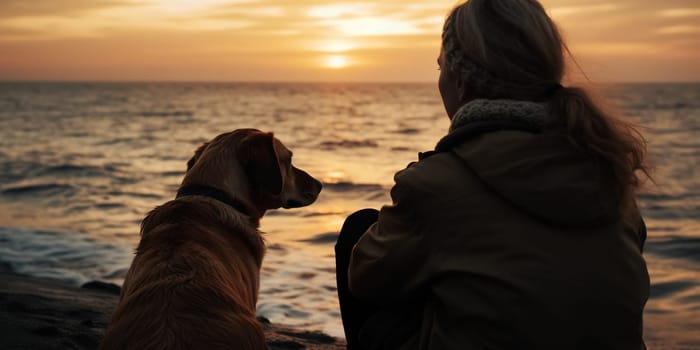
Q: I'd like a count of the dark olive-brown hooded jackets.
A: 1